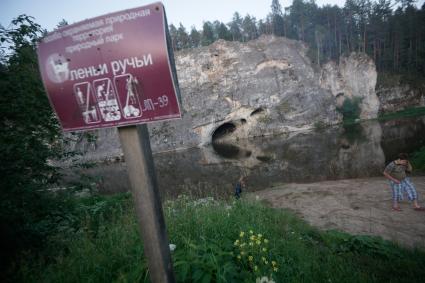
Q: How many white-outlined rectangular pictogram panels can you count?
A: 3